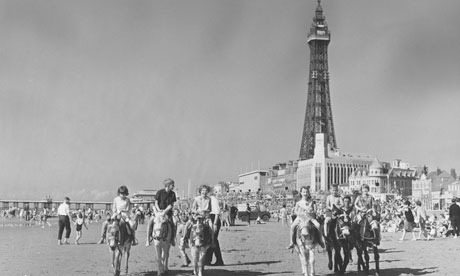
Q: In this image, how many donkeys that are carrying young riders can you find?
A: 6